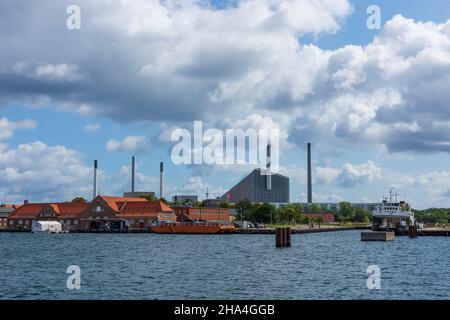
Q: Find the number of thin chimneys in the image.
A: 5